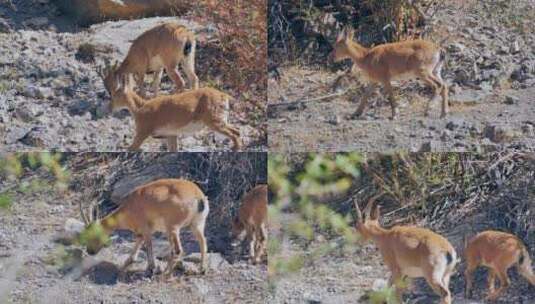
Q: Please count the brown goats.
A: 7